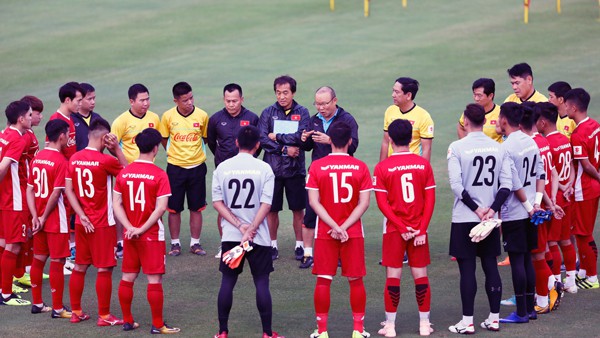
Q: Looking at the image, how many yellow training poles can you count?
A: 5